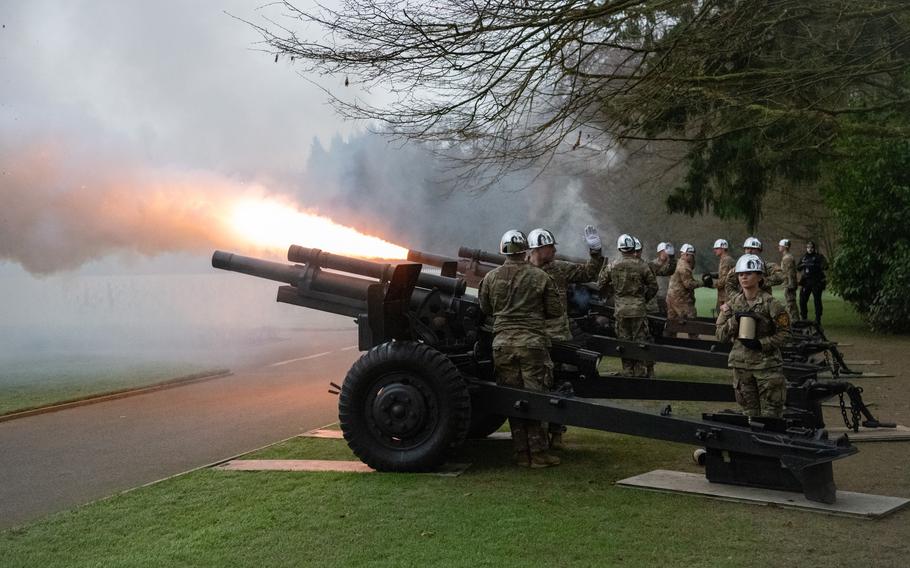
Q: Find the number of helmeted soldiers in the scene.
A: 10